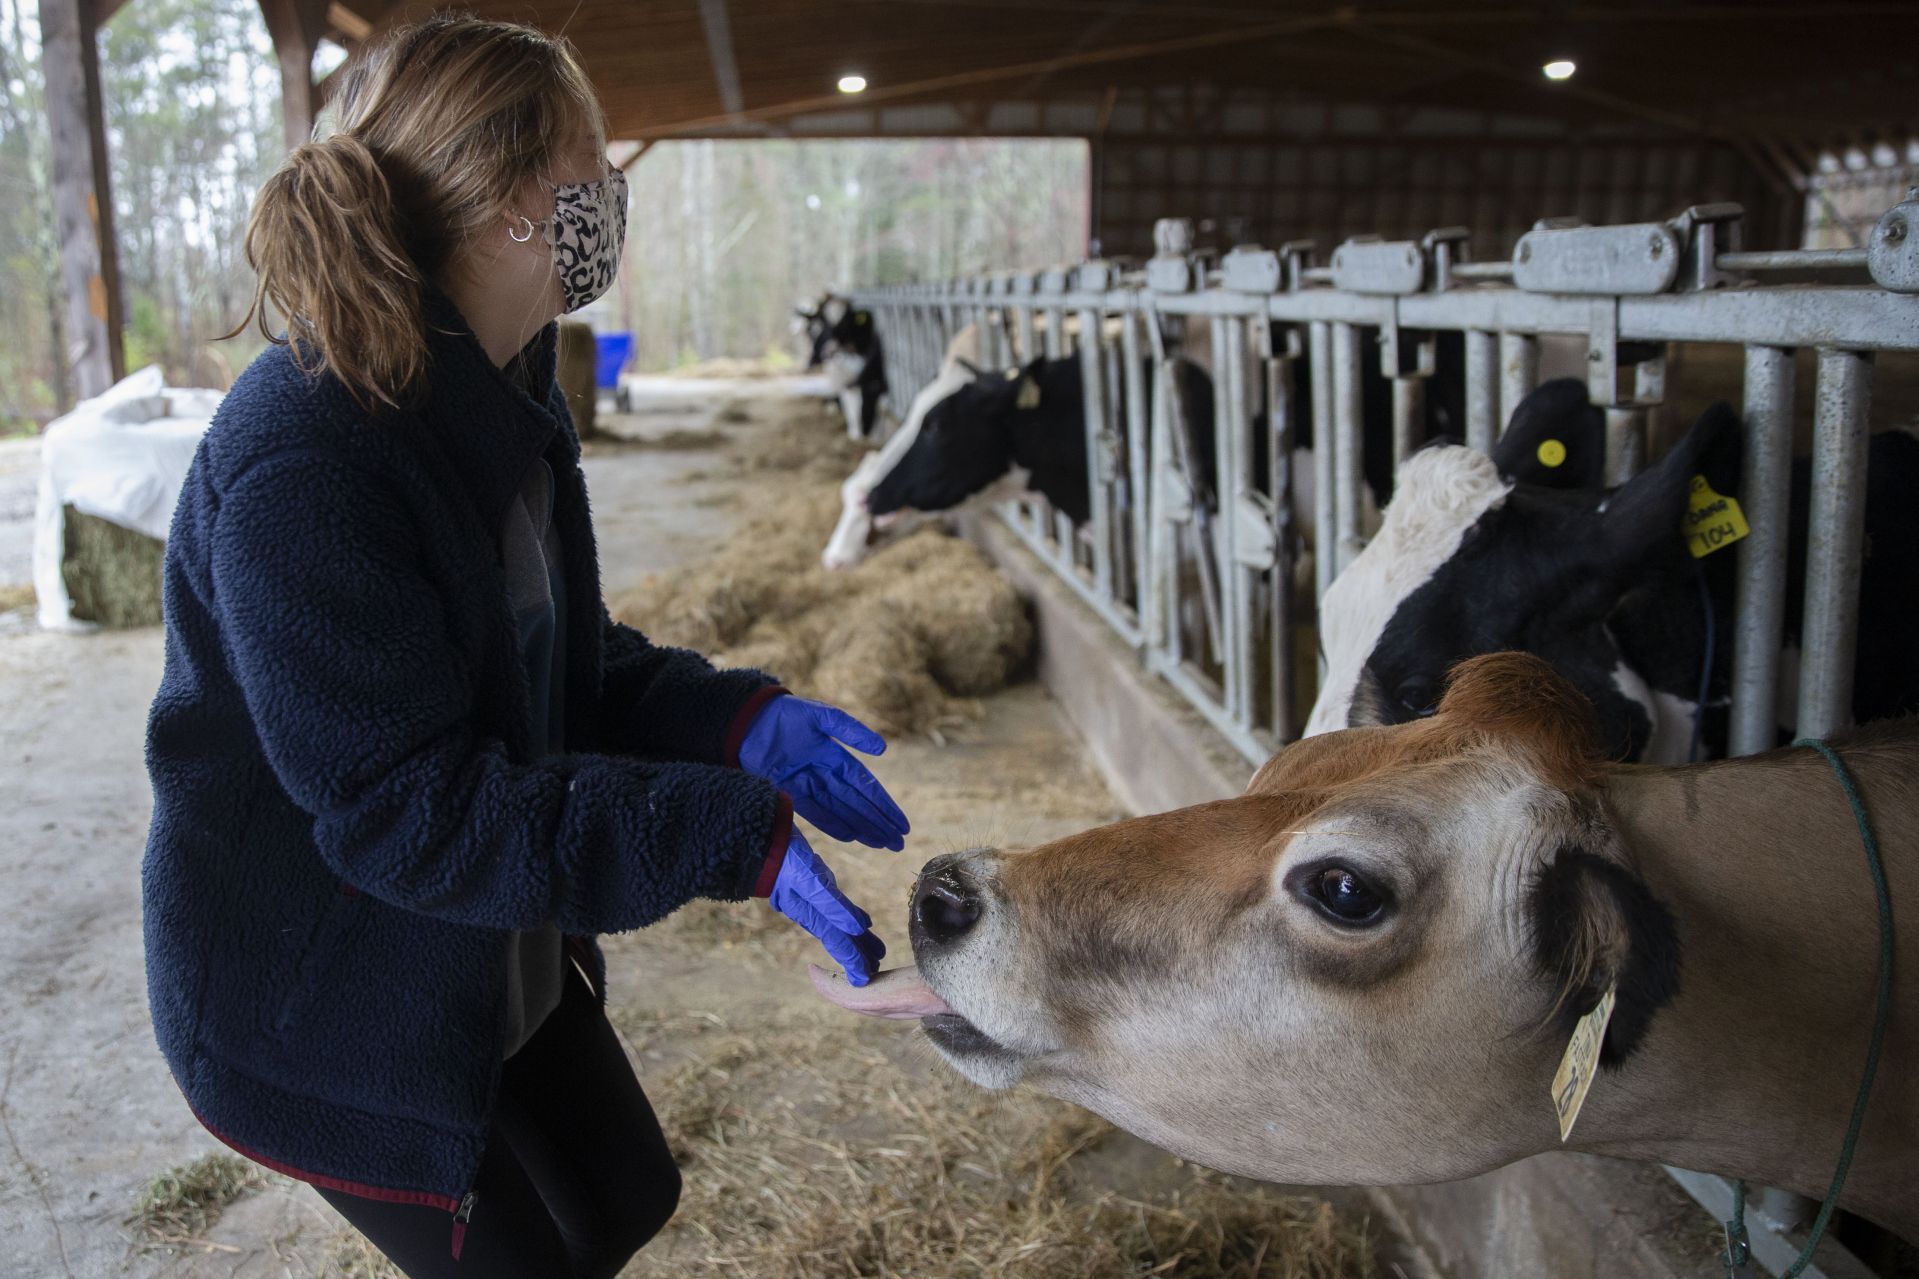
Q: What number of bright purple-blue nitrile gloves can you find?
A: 2